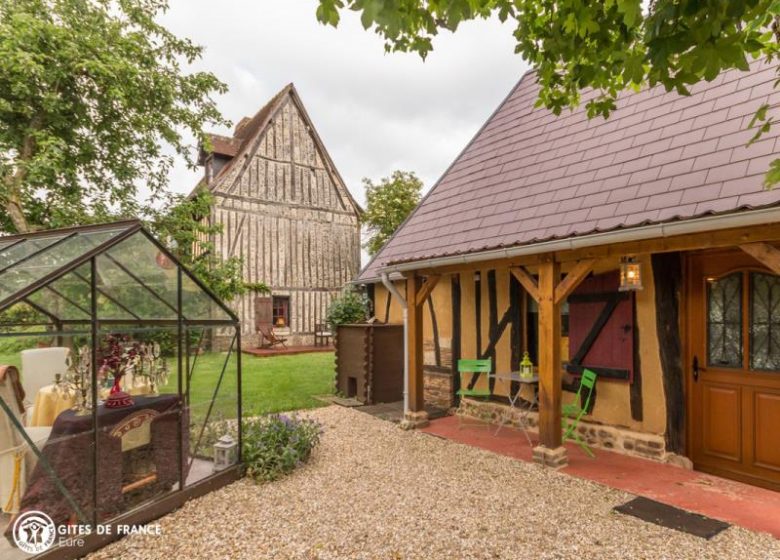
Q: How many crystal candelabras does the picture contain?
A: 2